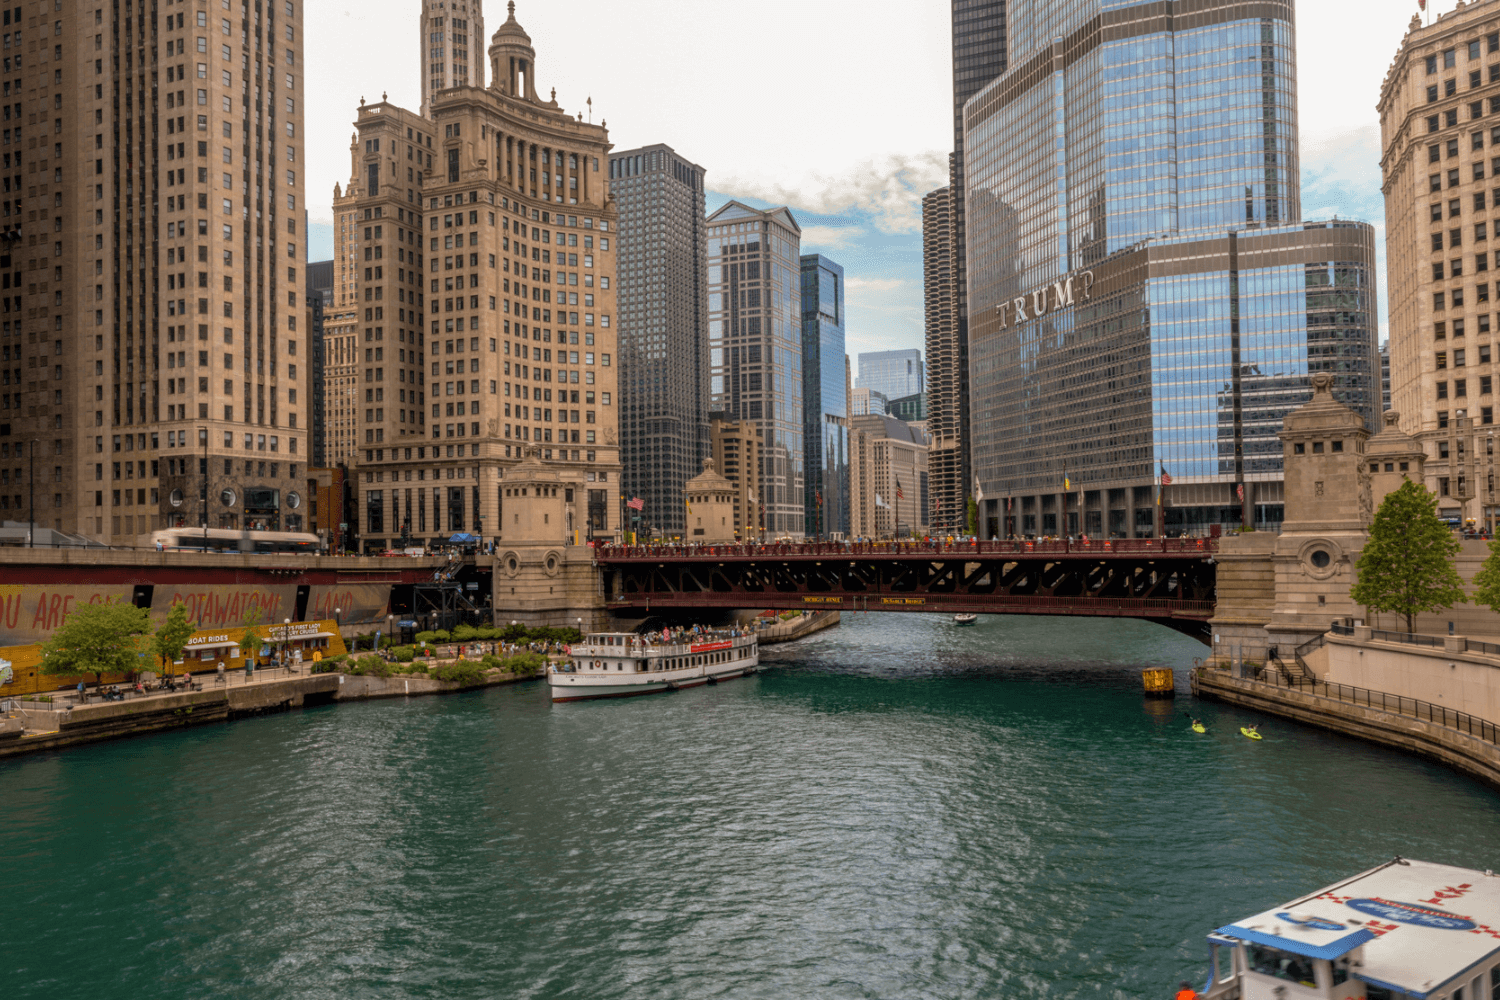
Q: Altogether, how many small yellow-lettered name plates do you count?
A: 2